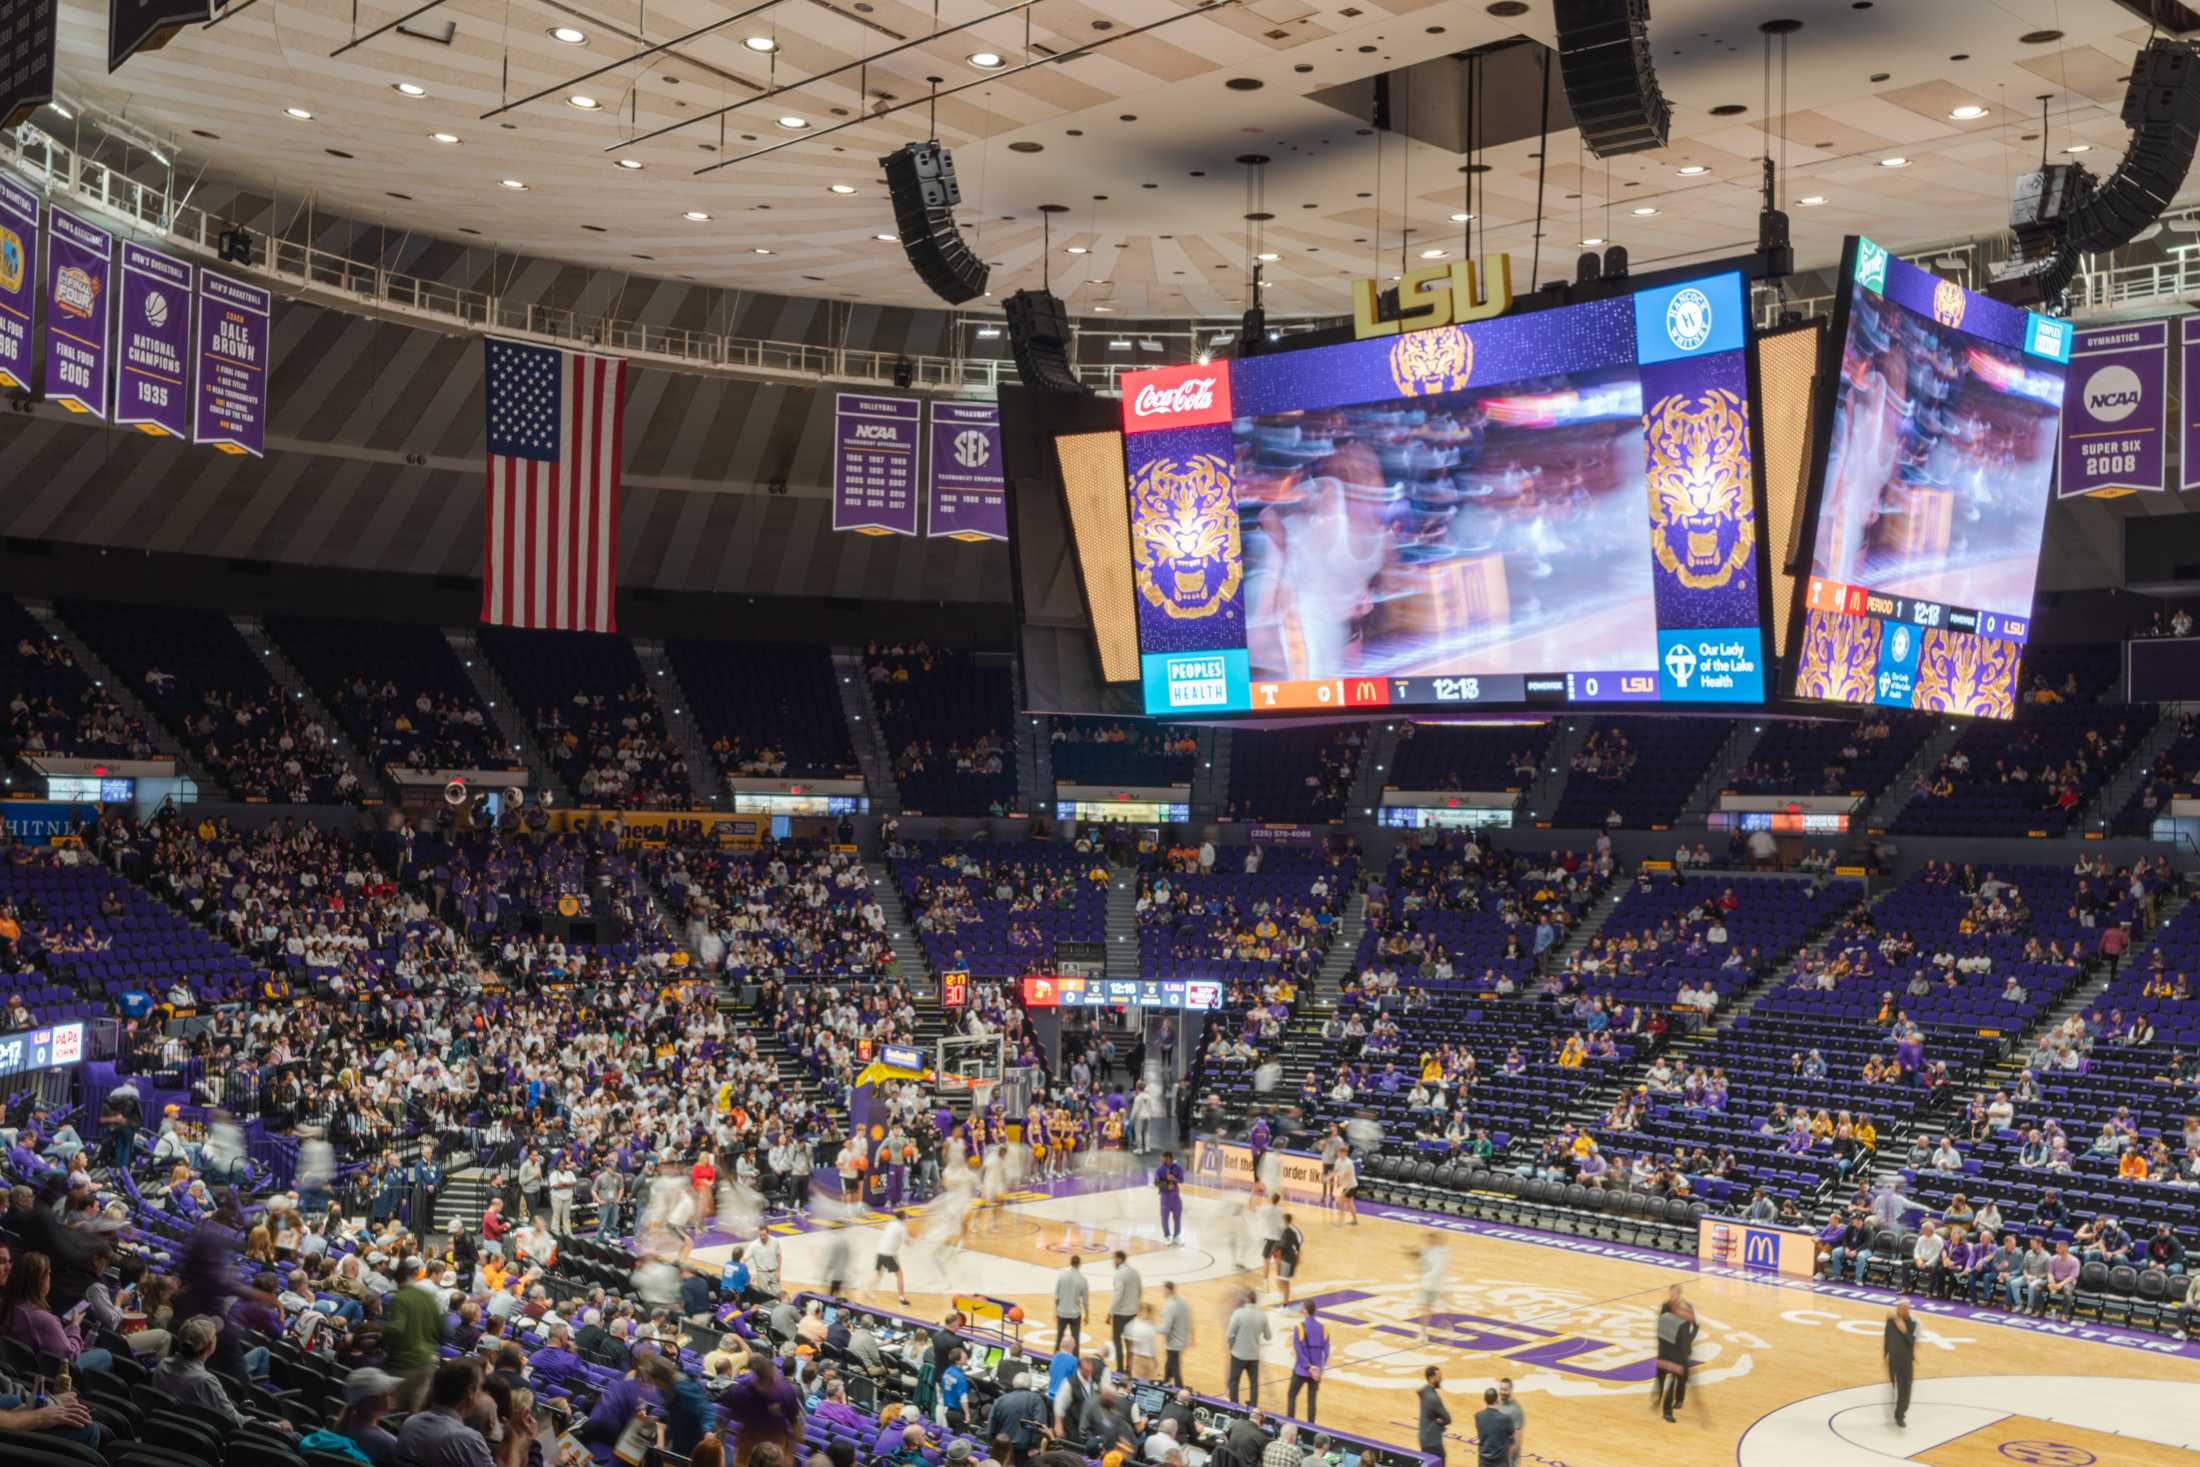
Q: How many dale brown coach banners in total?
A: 1